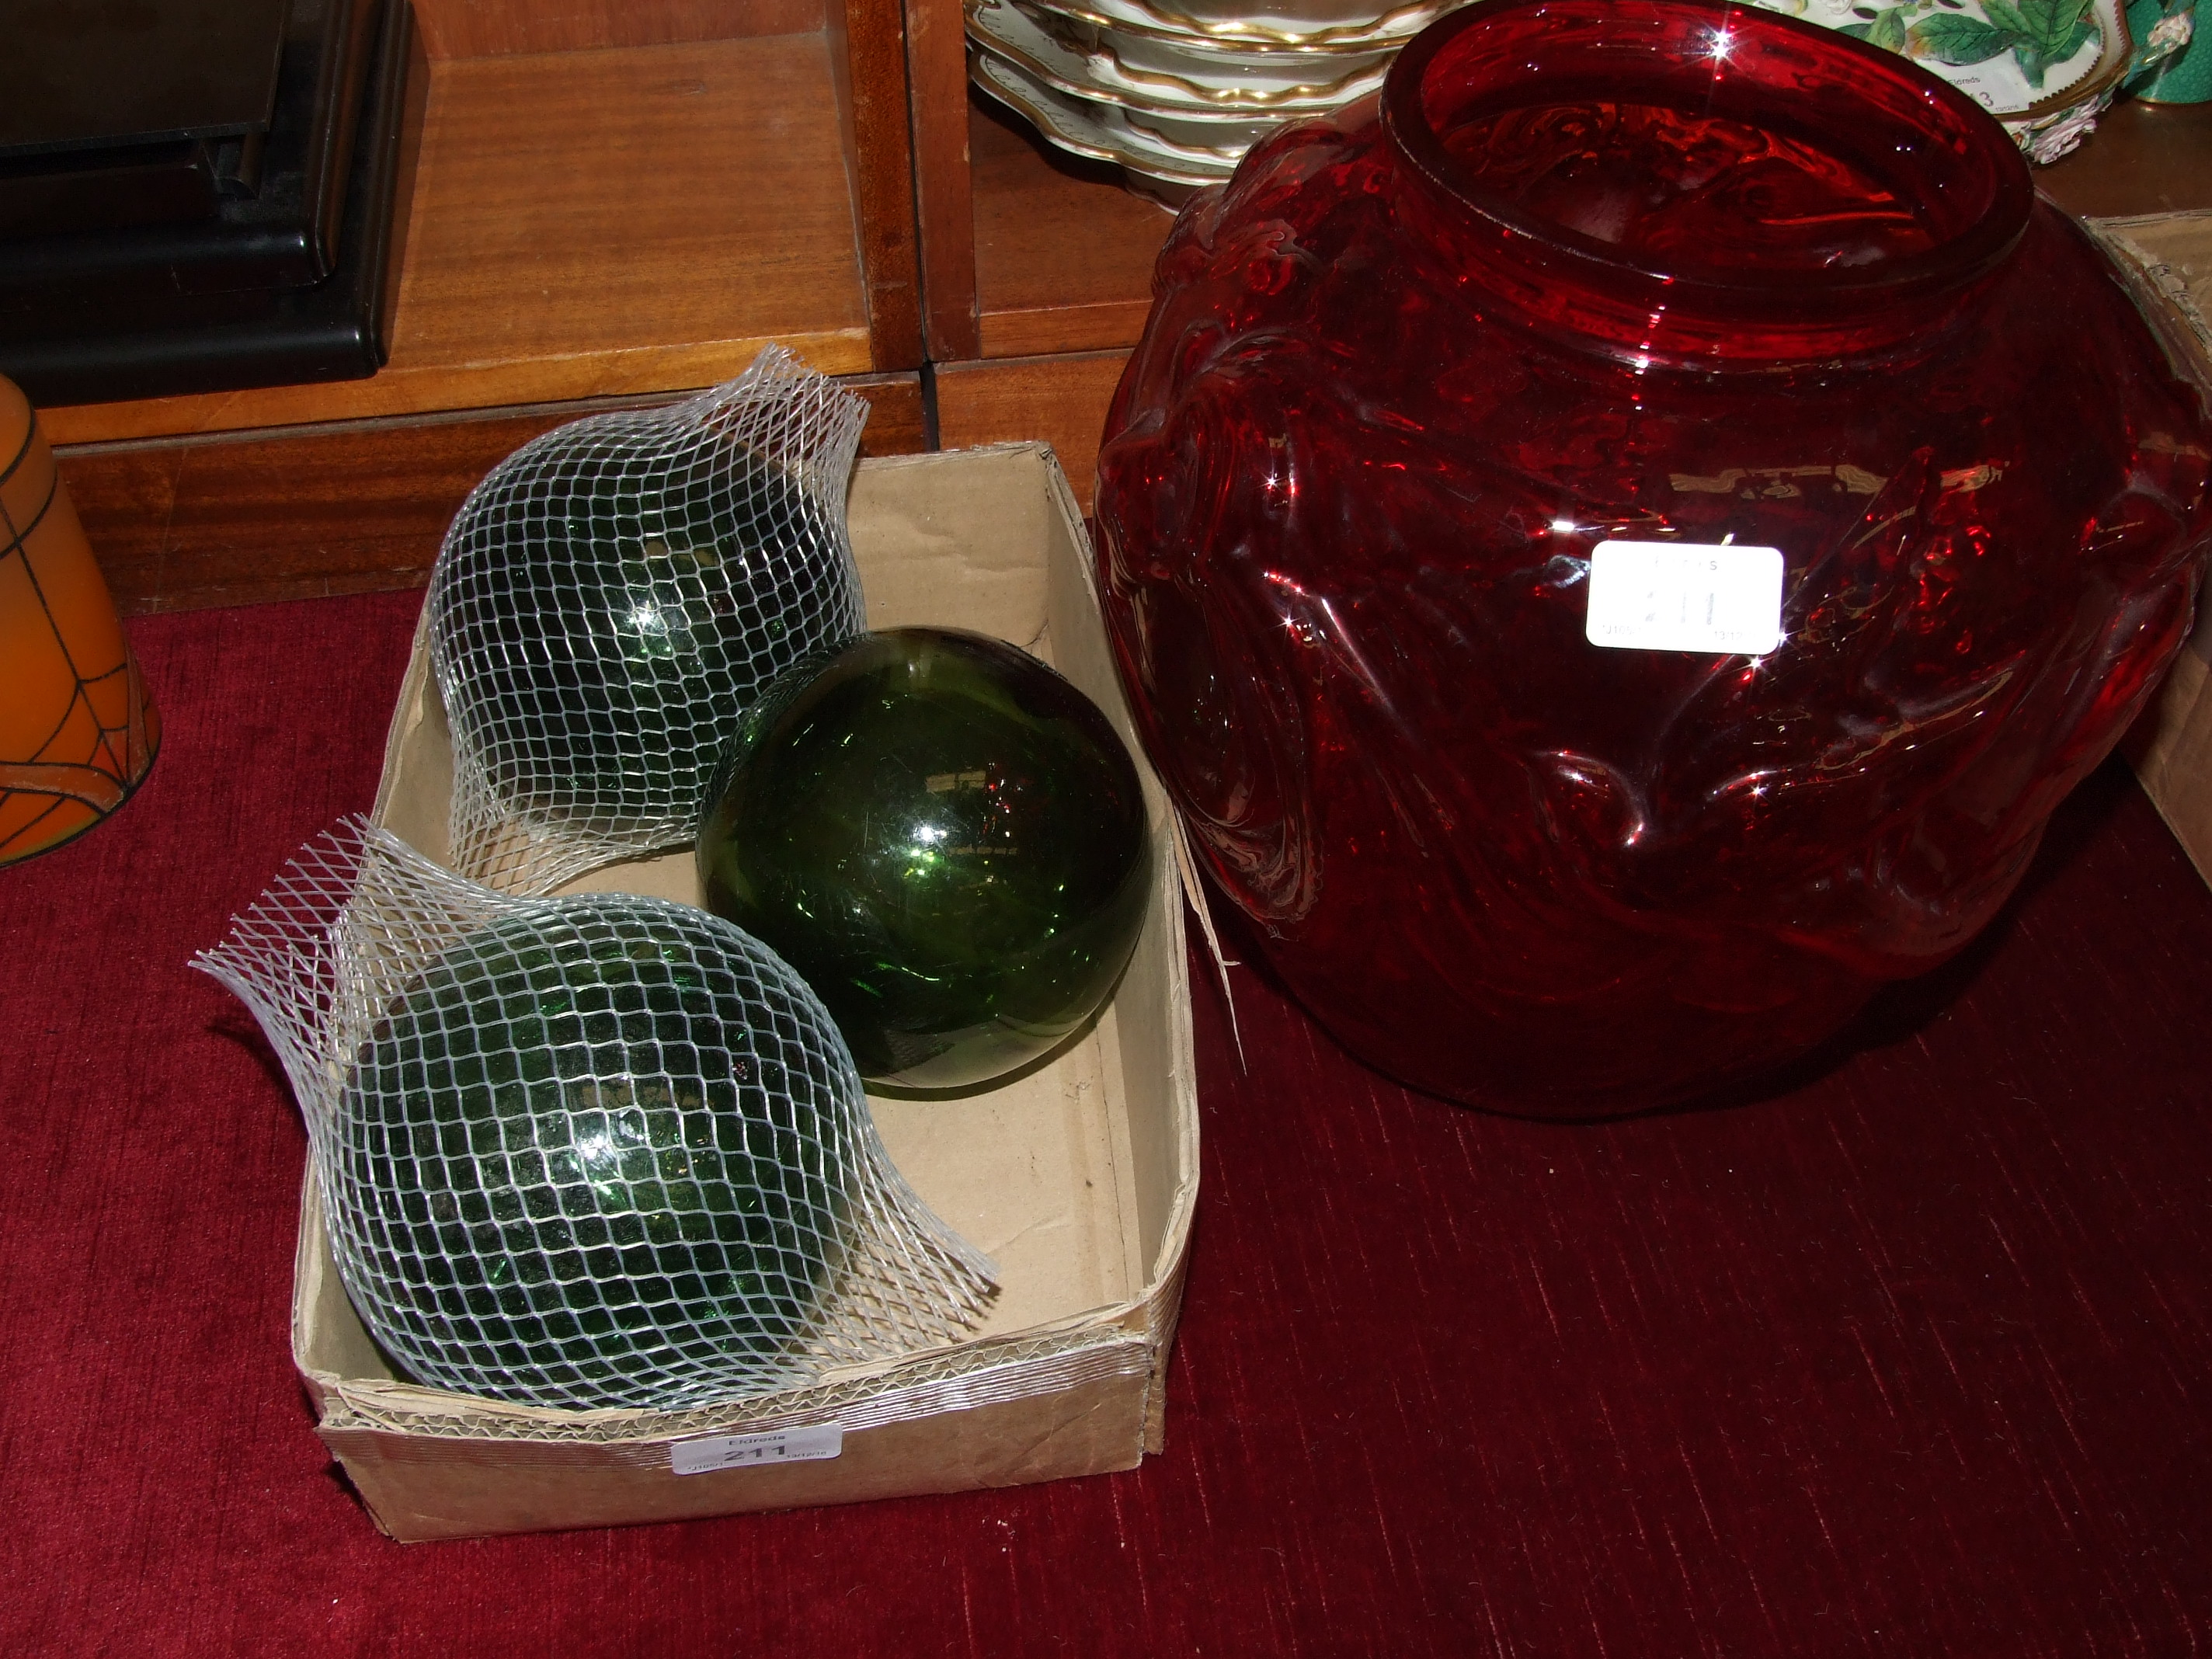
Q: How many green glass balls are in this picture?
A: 3